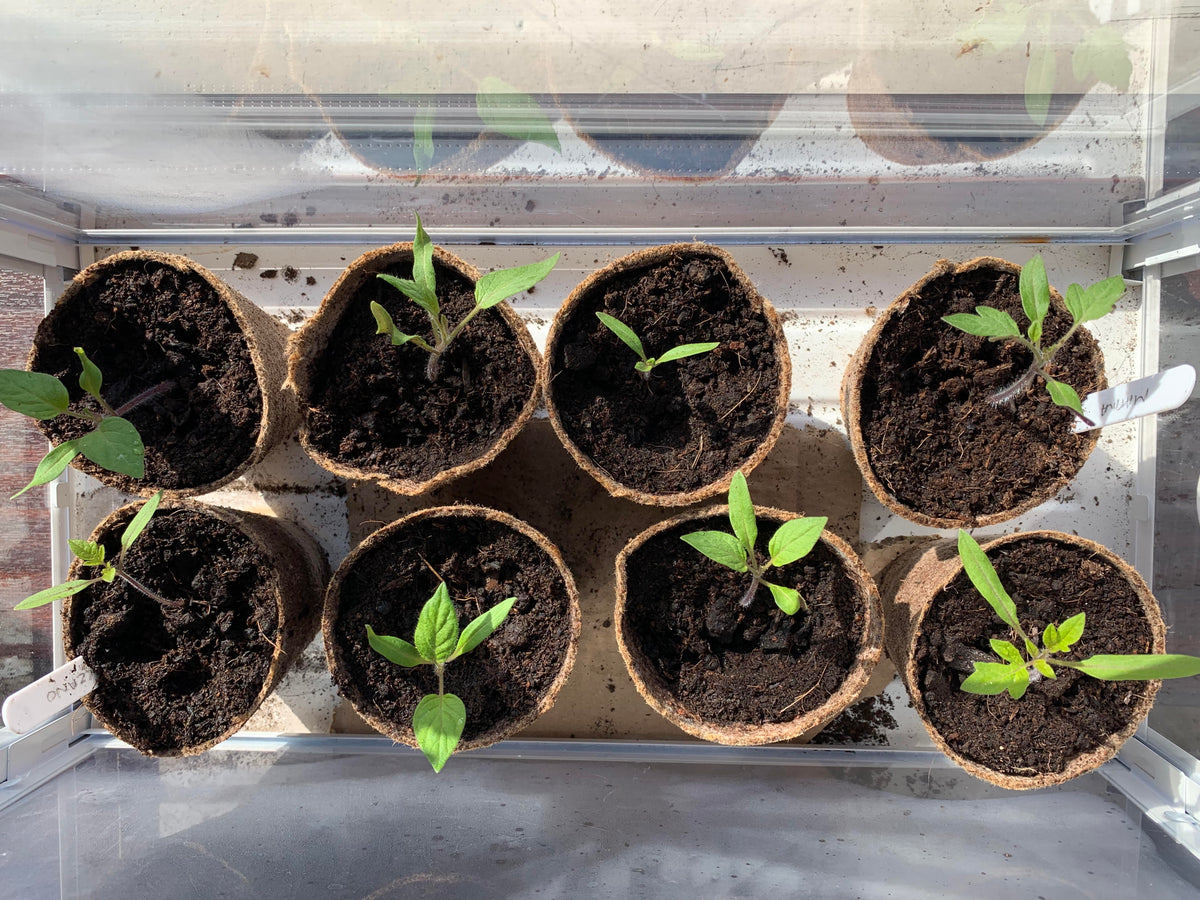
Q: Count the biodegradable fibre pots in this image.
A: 8